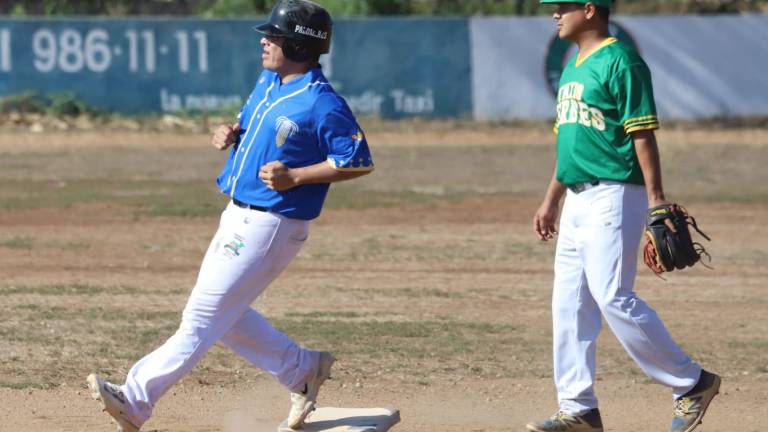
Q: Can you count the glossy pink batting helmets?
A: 0